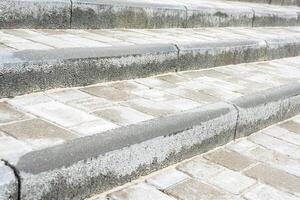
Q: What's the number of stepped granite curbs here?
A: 3